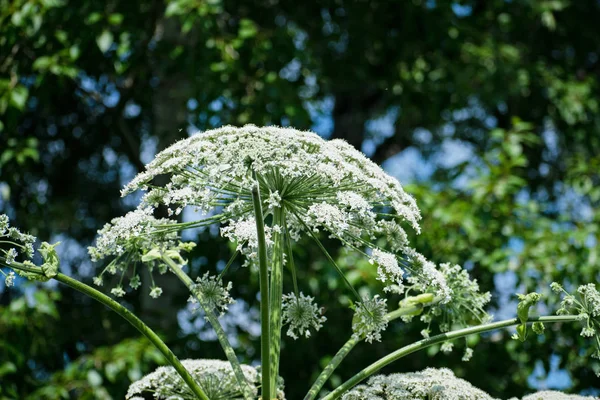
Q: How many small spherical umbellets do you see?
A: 3